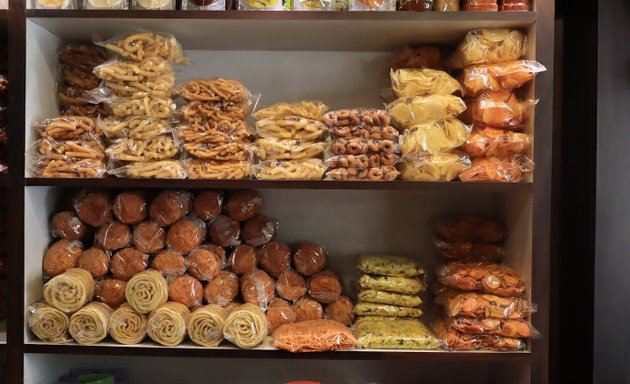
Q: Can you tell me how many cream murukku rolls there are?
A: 8